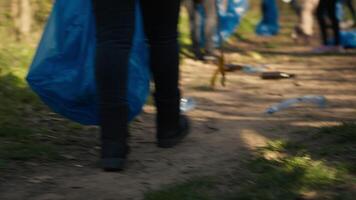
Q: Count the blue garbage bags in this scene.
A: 4